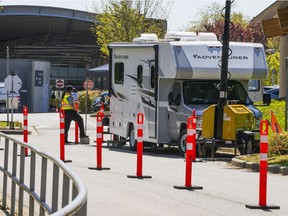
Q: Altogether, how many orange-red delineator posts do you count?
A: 9